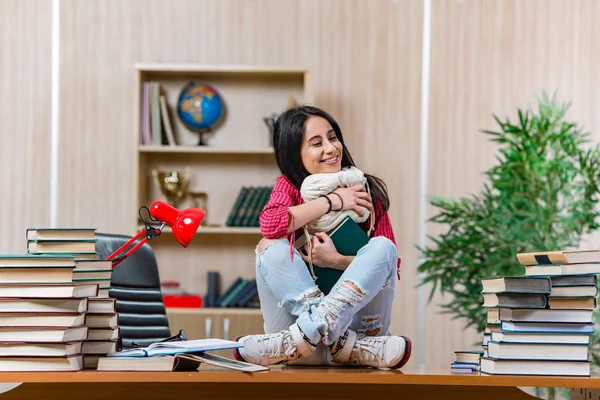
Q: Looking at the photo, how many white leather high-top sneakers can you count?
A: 2